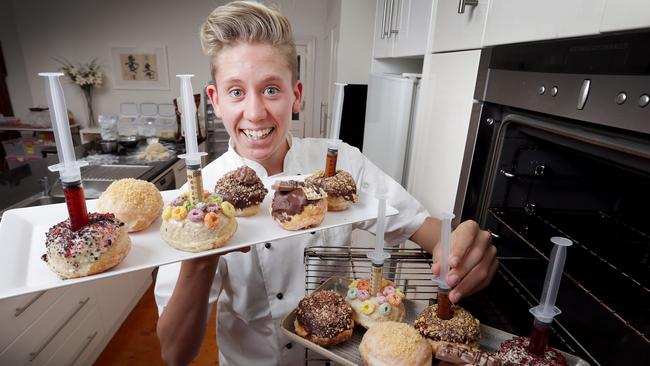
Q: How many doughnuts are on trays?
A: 12